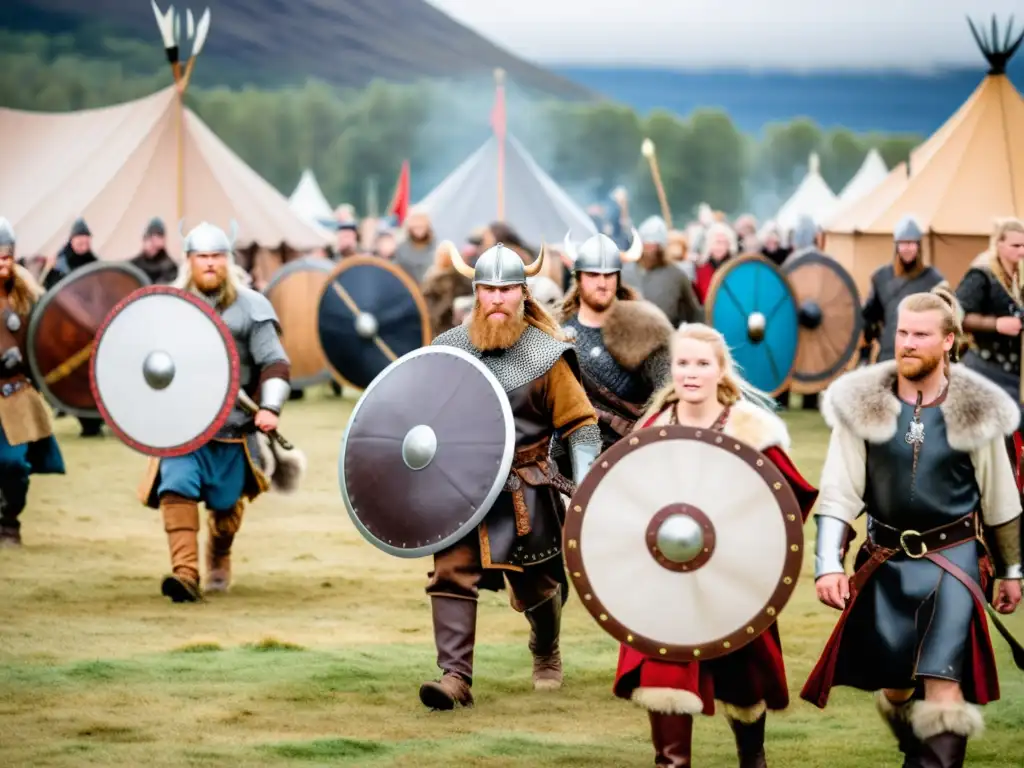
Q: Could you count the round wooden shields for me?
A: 8